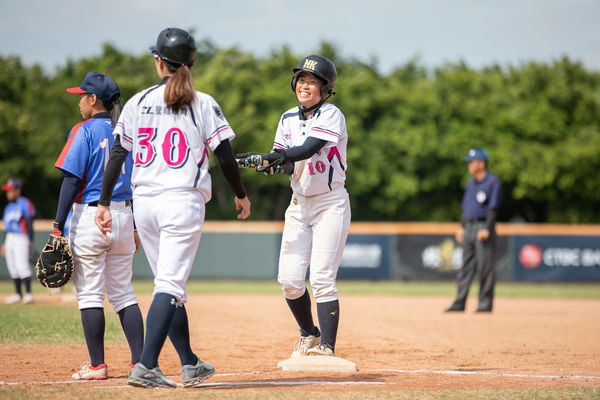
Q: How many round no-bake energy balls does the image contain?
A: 0